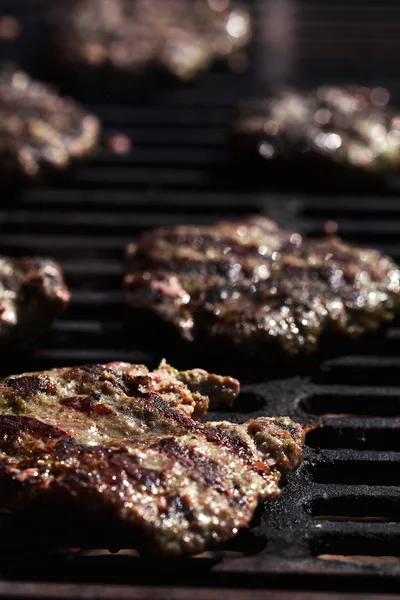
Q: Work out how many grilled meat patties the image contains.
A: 6